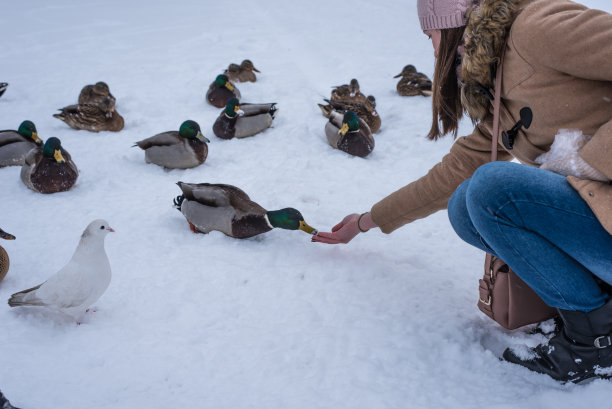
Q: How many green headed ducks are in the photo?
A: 7